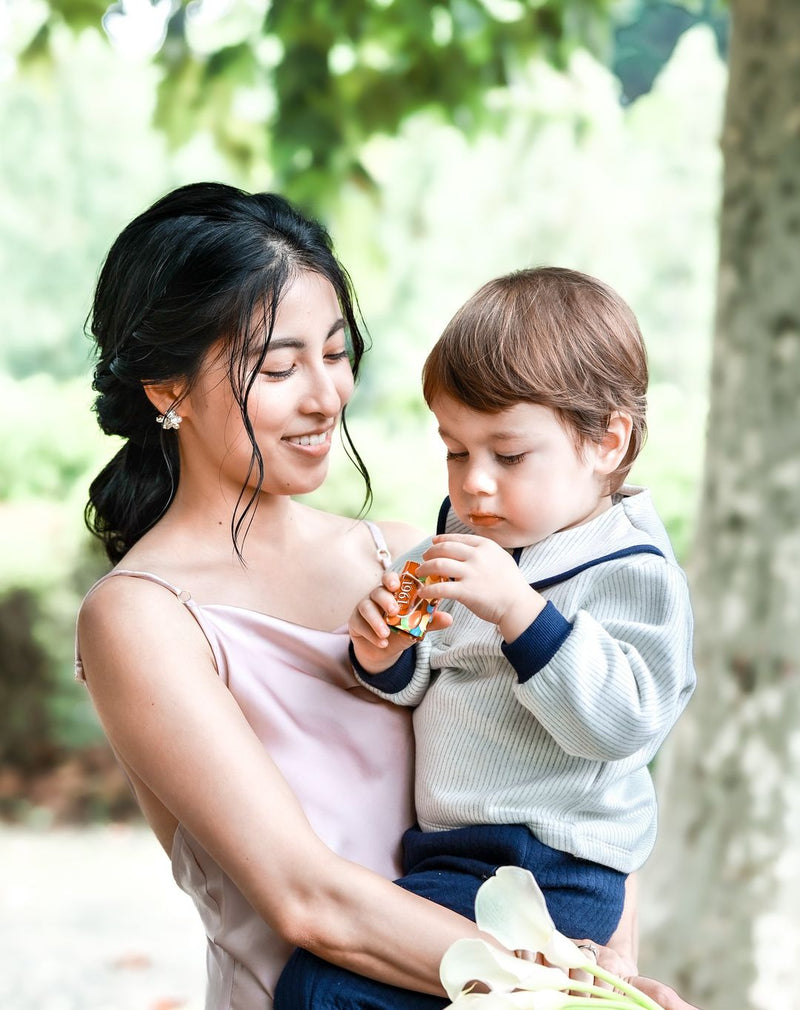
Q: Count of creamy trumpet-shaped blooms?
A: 3